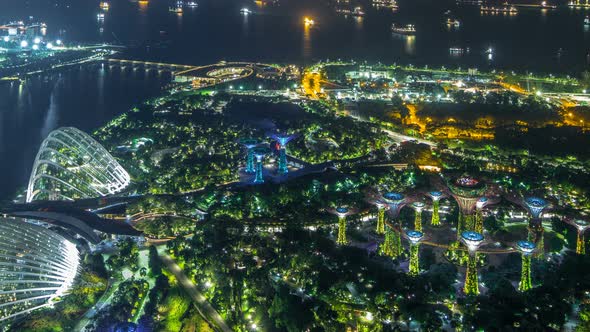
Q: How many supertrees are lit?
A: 15